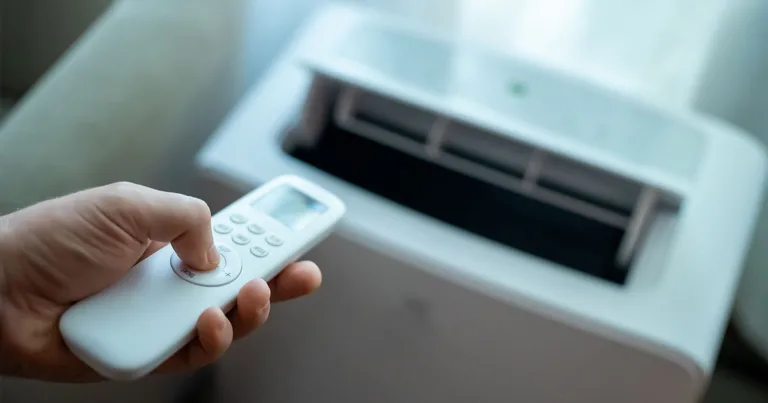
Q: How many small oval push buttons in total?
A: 6